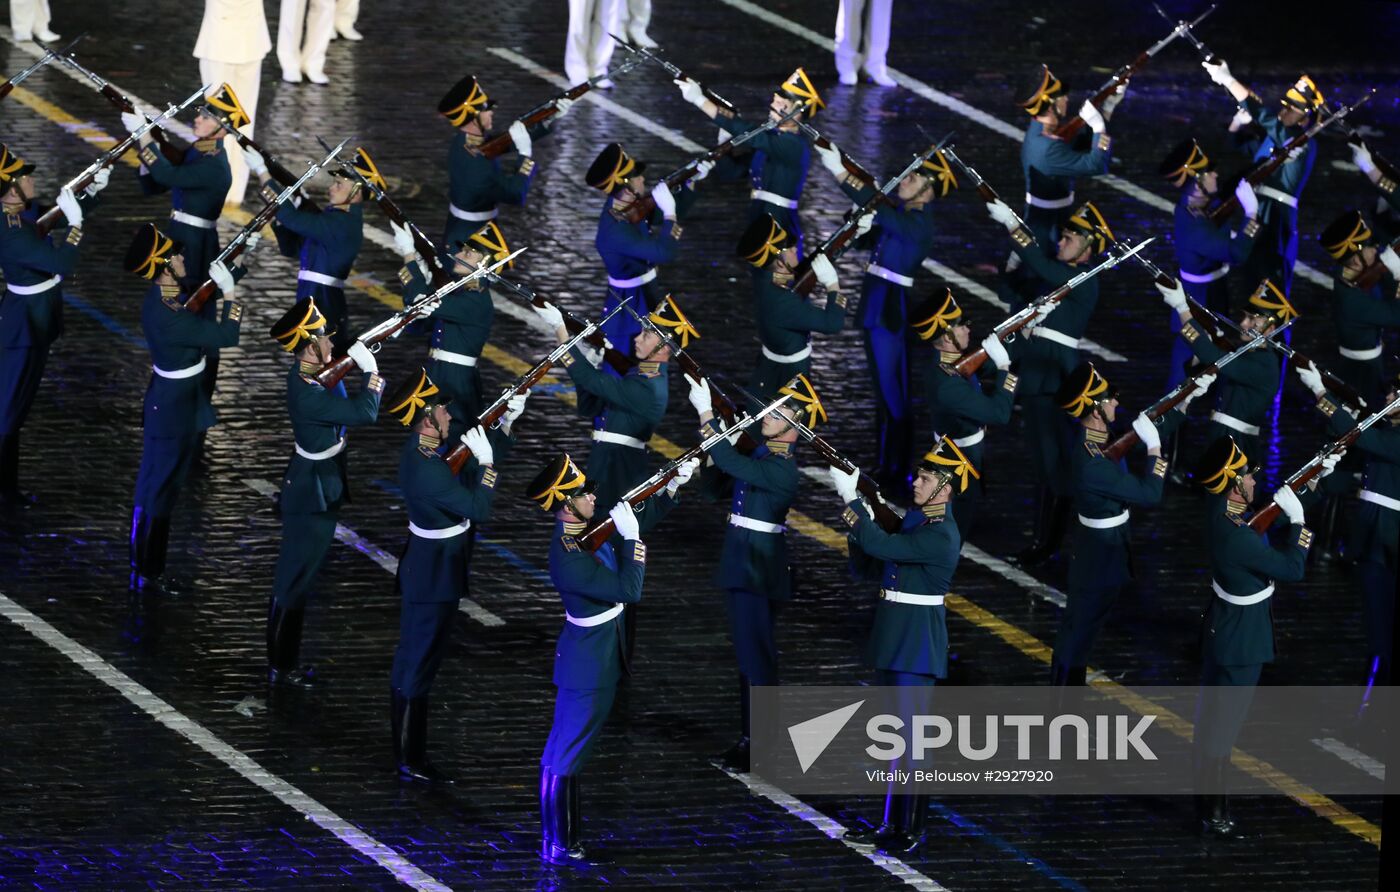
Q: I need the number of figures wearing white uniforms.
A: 7